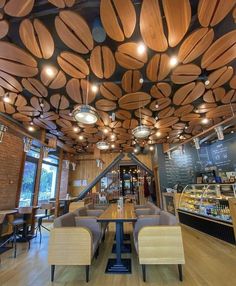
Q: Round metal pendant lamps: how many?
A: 3